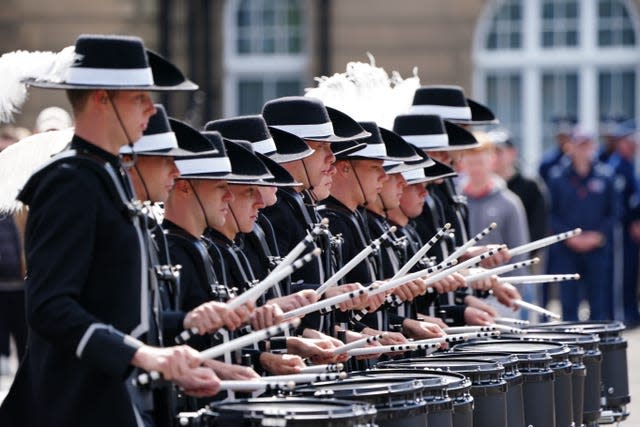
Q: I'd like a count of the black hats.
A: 12